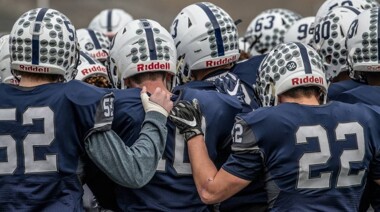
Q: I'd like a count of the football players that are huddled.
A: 13